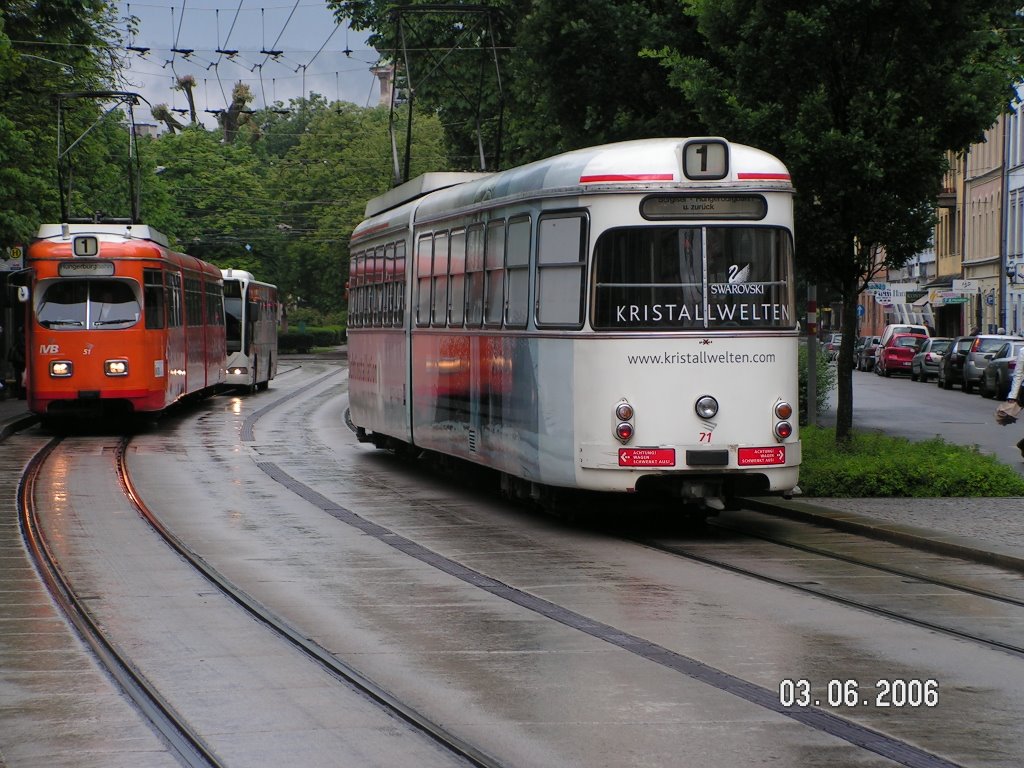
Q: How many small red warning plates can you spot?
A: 2